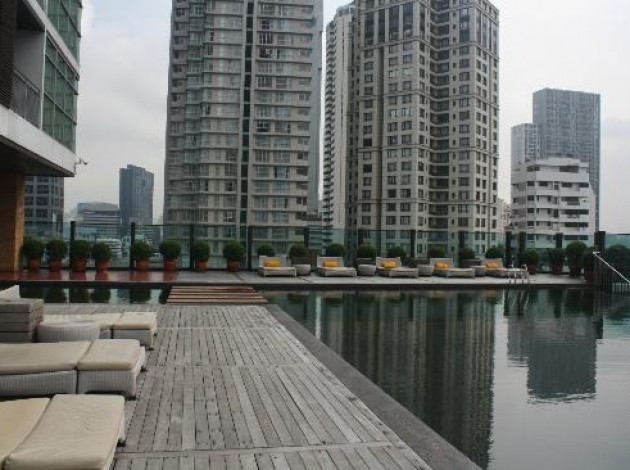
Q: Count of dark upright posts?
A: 12